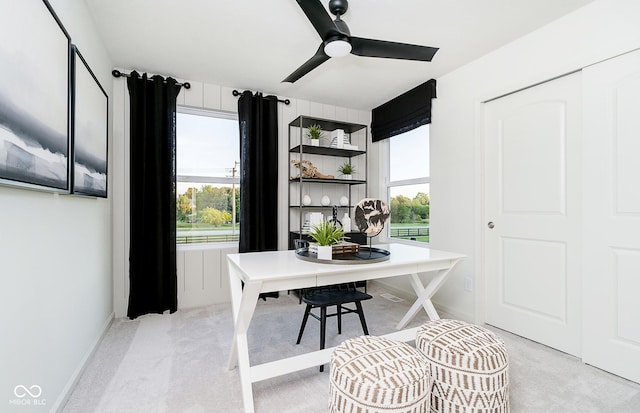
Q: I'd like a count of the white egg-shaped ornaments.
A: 3